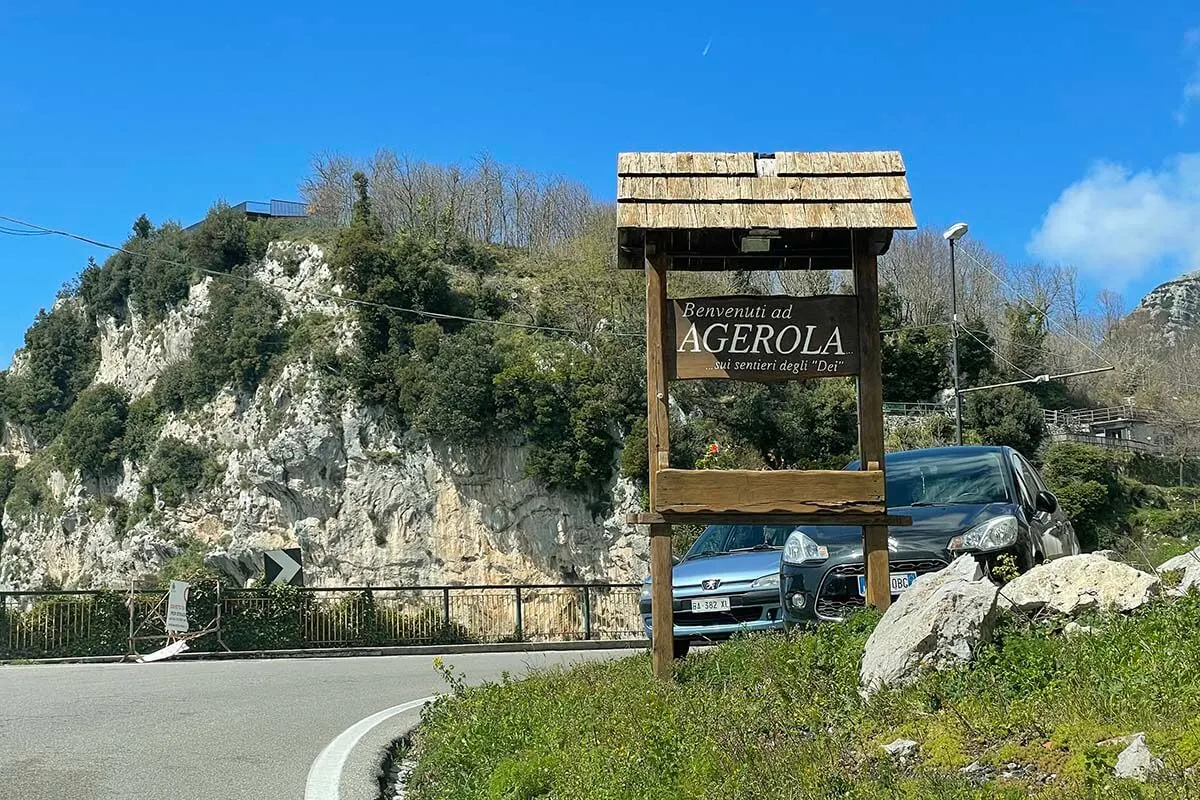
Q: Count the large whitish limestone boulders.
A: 3